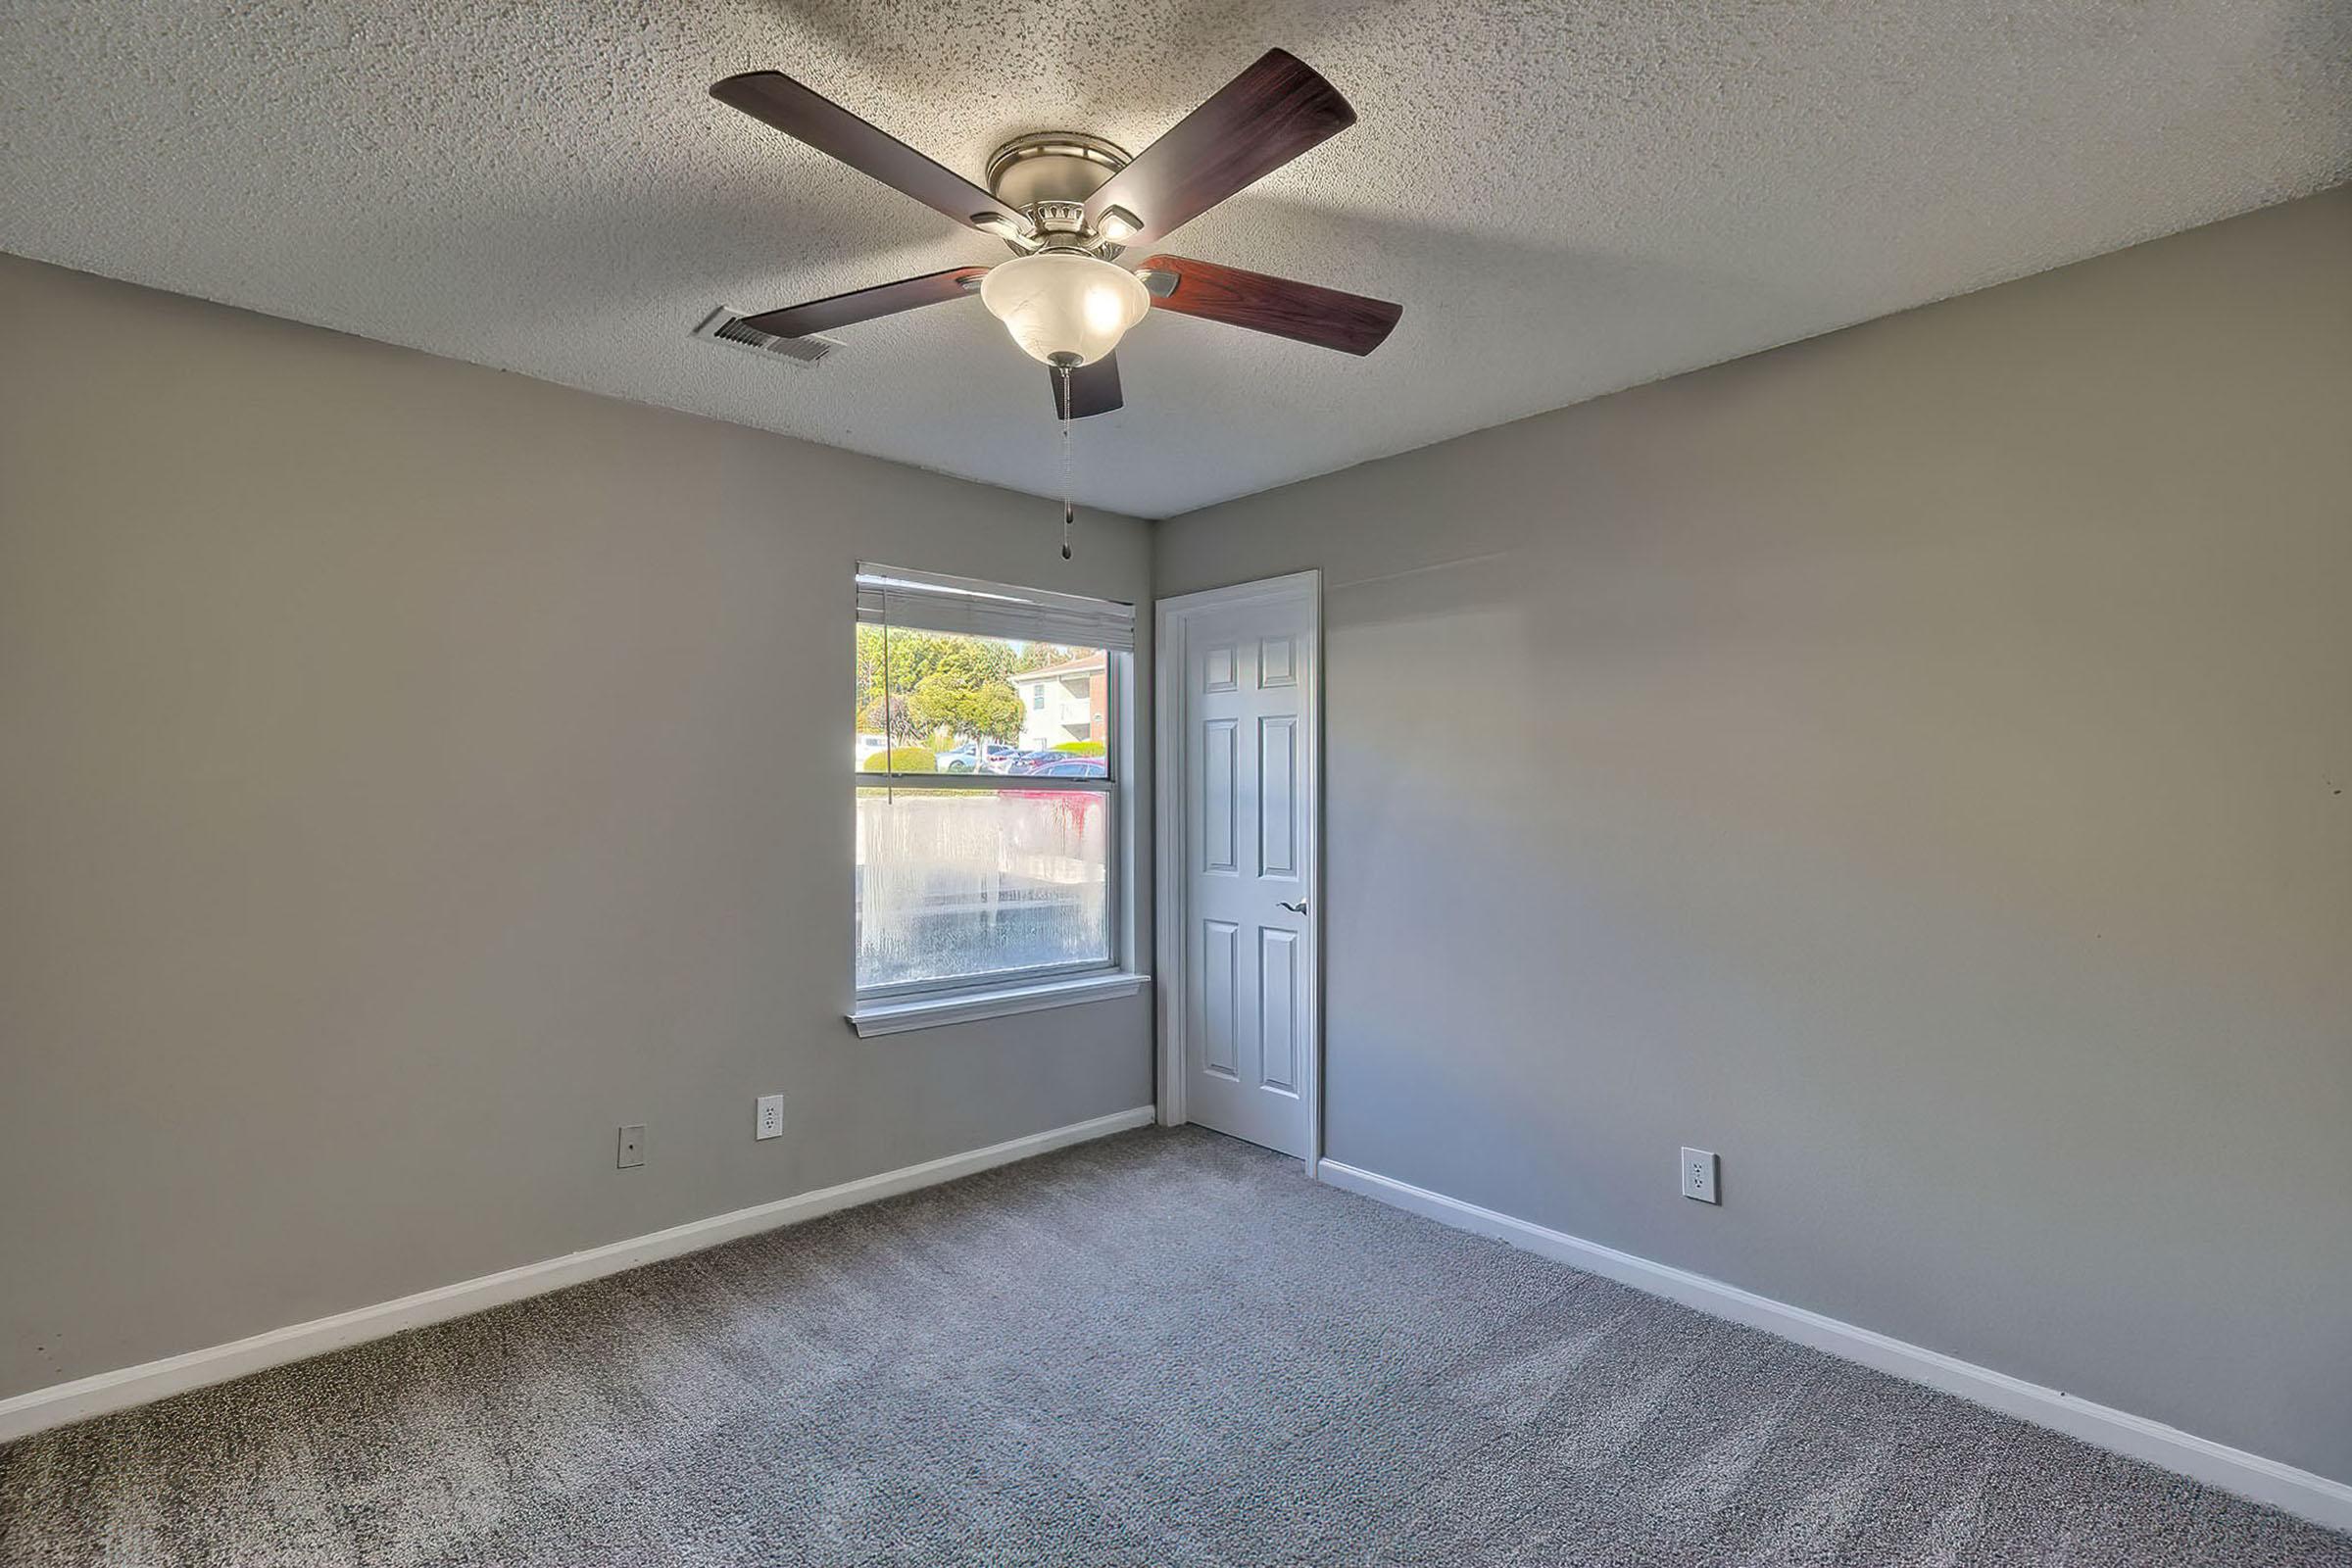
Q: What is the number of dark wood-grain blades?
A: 5